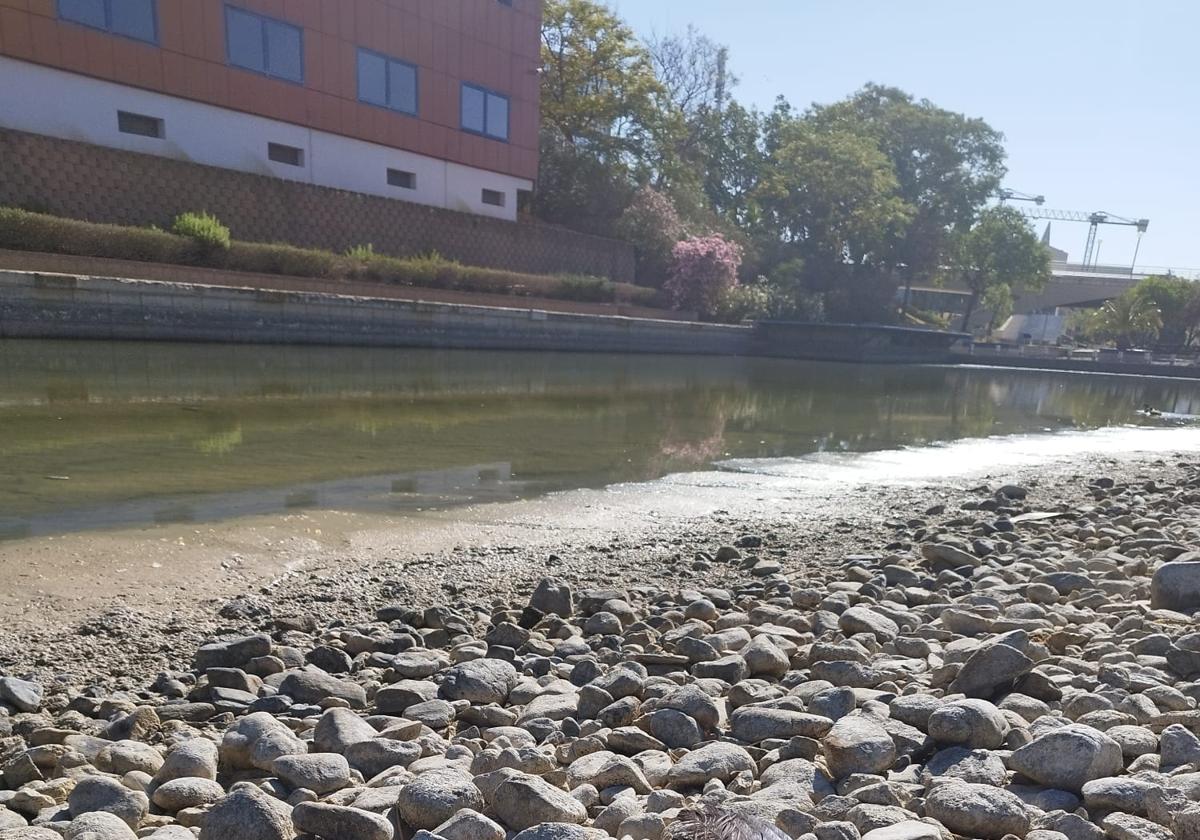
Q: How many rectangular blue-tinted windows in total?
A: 4